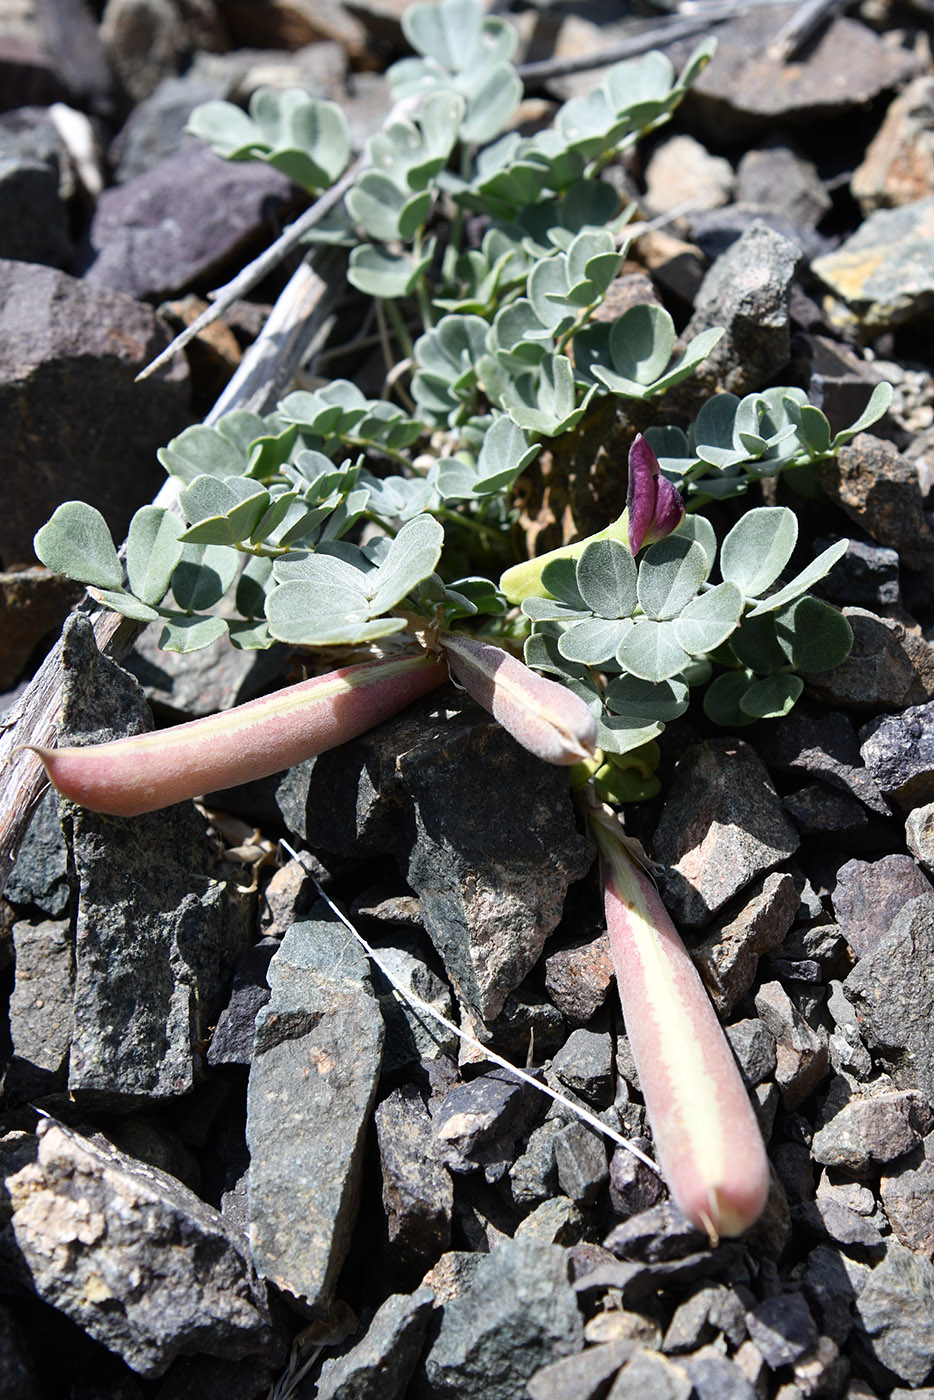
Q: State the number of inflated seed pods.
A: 3